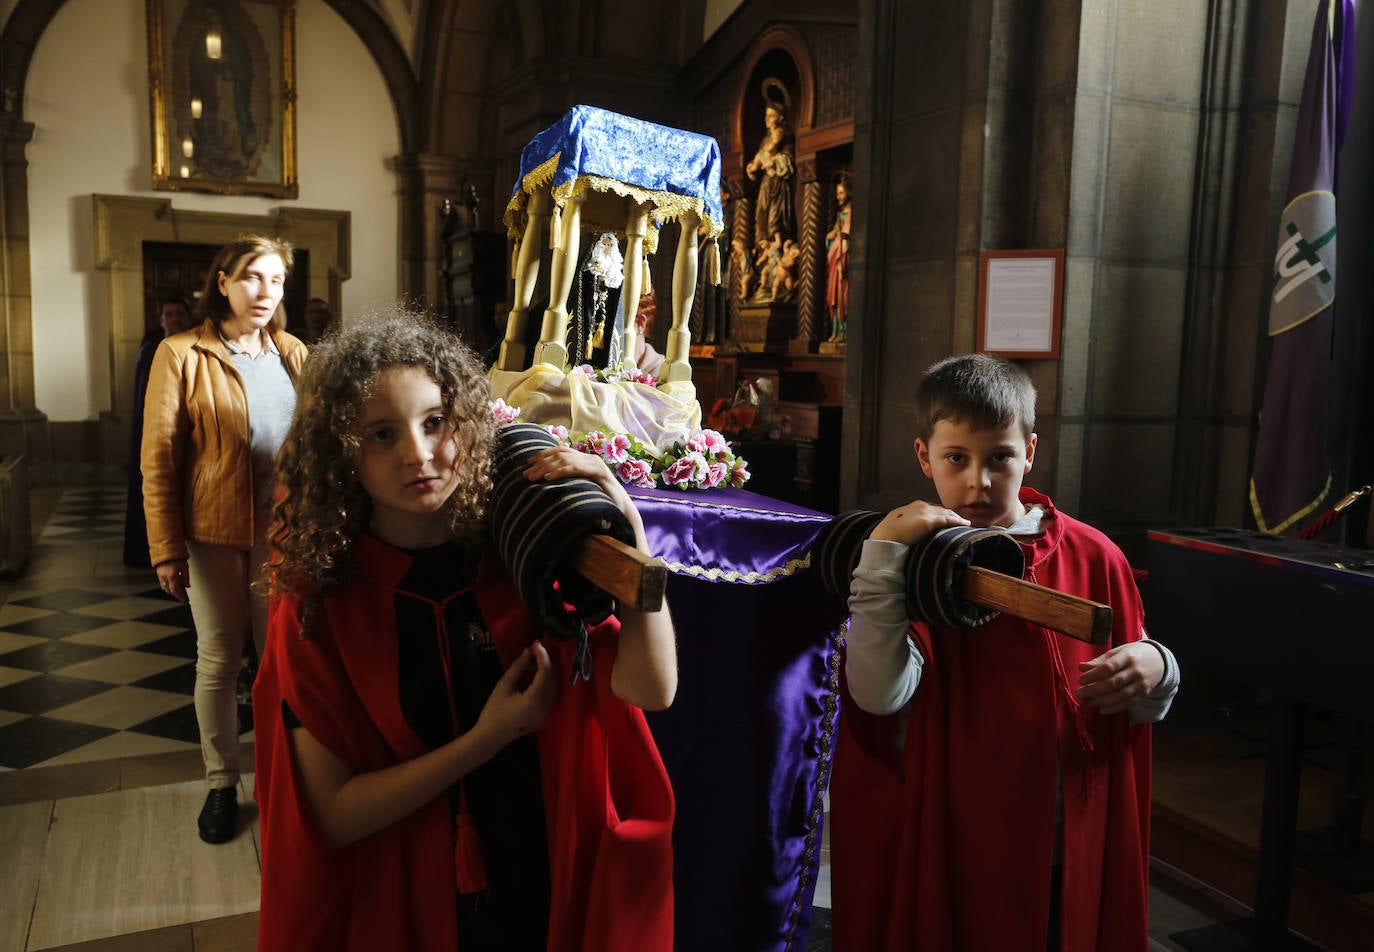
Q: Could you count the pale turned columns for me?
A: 4